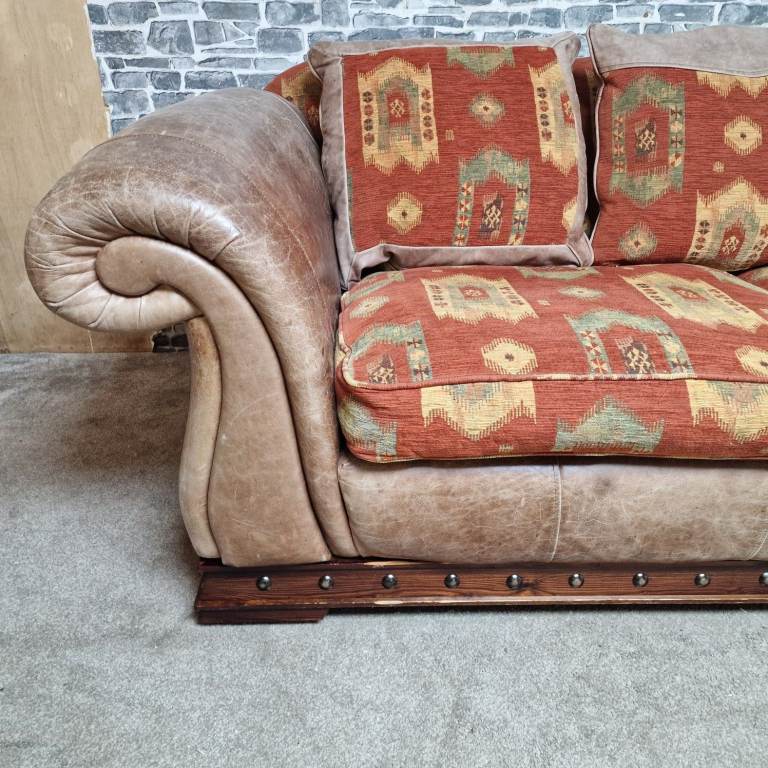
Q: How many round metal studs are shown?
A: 9